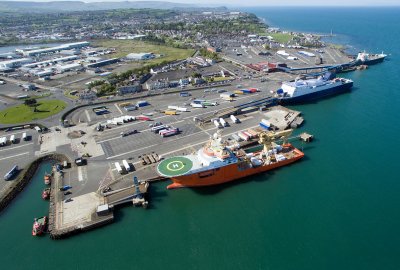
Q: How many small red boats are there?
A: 3